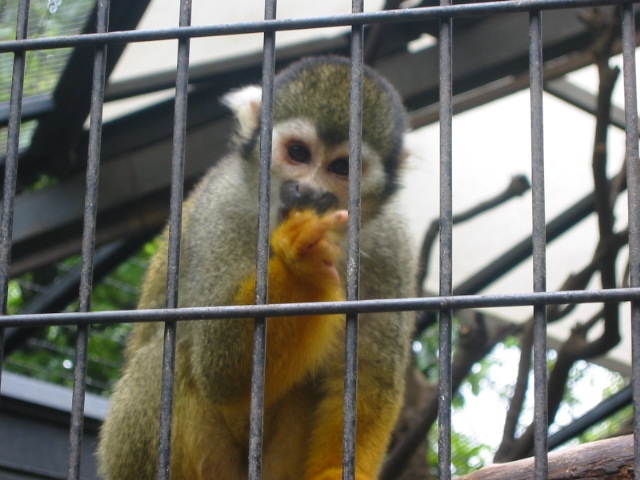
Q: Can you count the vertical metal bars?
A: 8